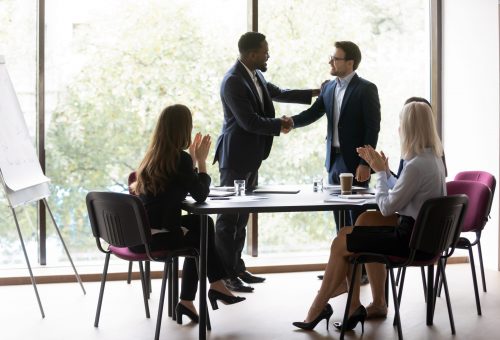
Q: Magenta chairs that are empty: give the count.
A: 2